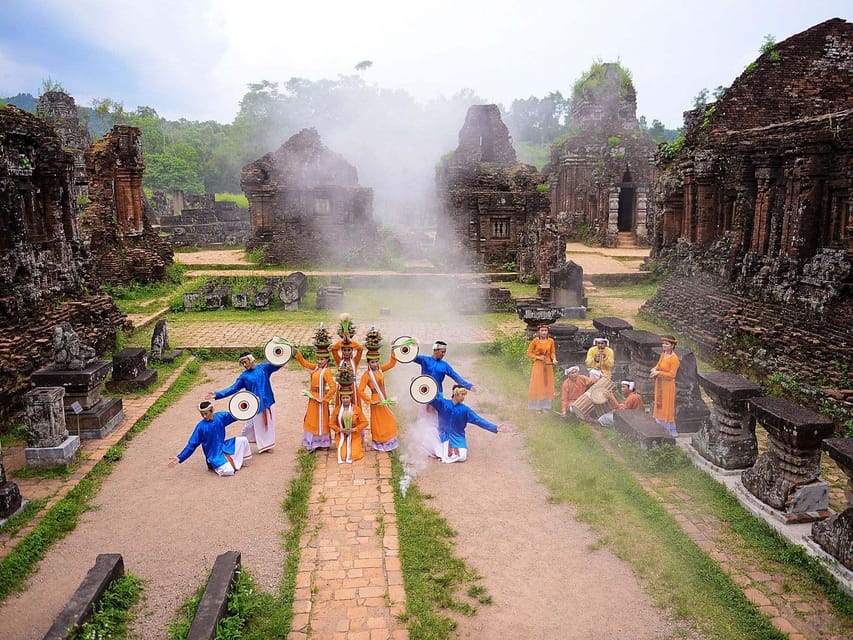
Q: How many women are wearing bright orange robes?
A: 6